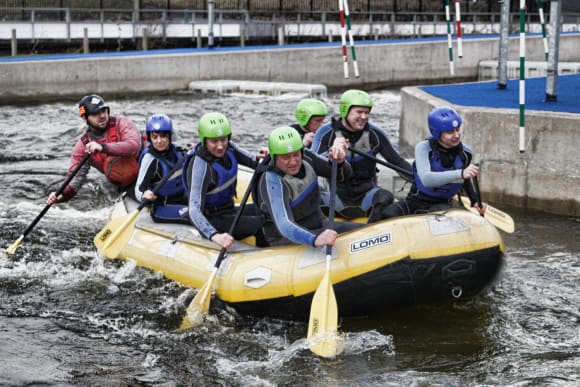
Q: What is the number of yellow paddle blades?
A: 5